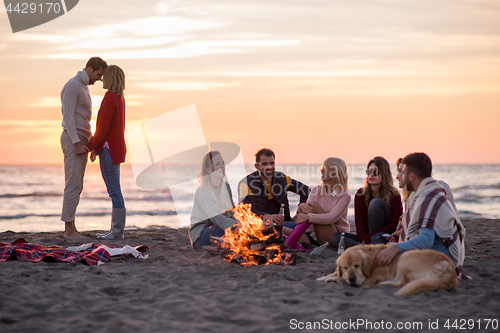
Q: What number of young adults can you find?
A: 8